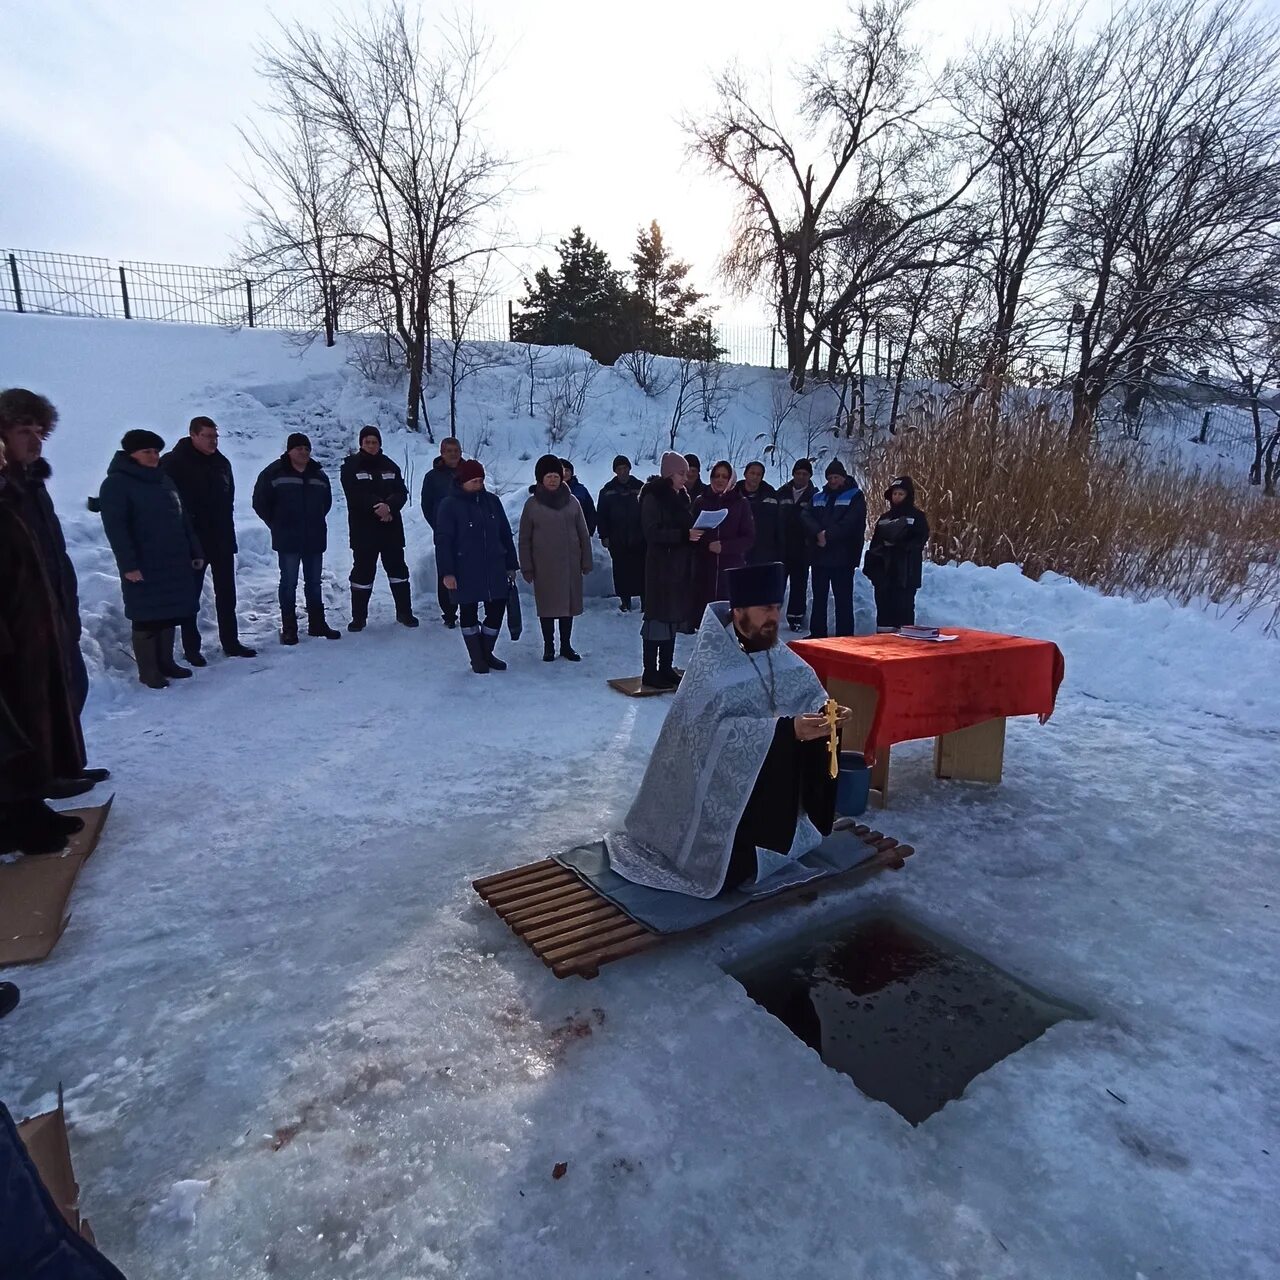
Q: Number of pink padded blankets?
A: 0